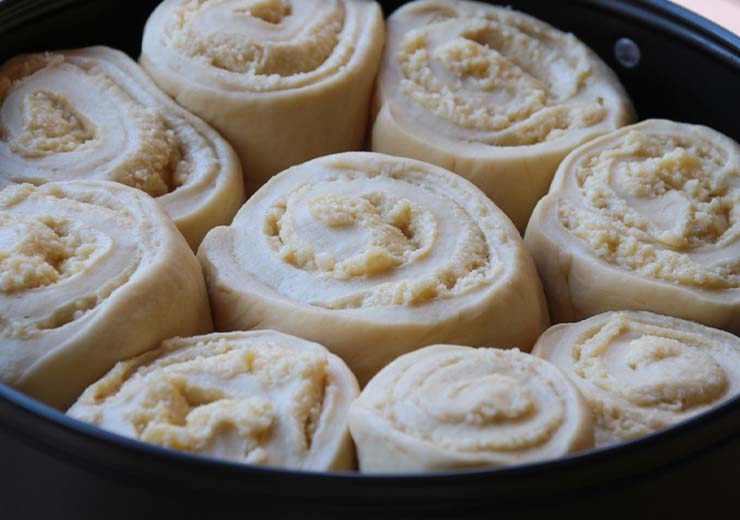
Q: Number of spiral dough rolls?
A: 9